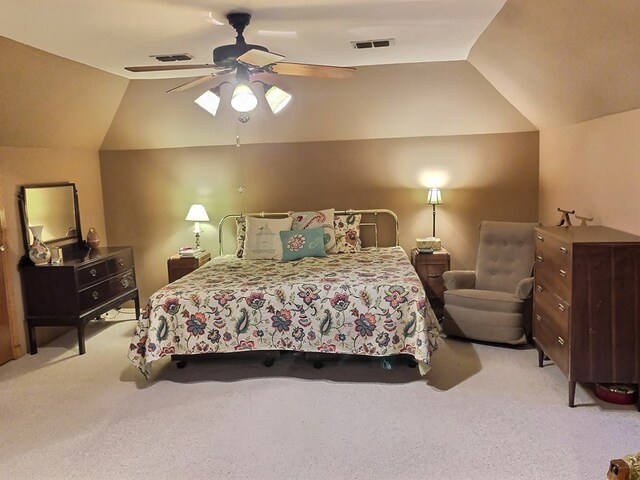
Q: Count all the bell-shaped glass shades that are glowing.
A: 3